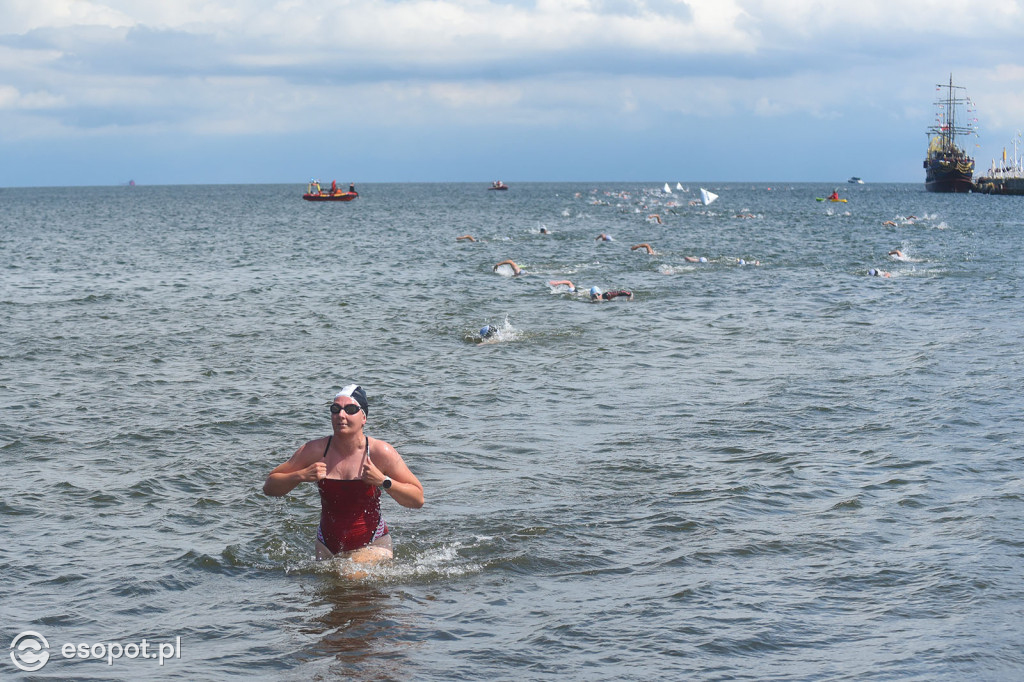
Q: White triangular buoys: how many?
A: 3